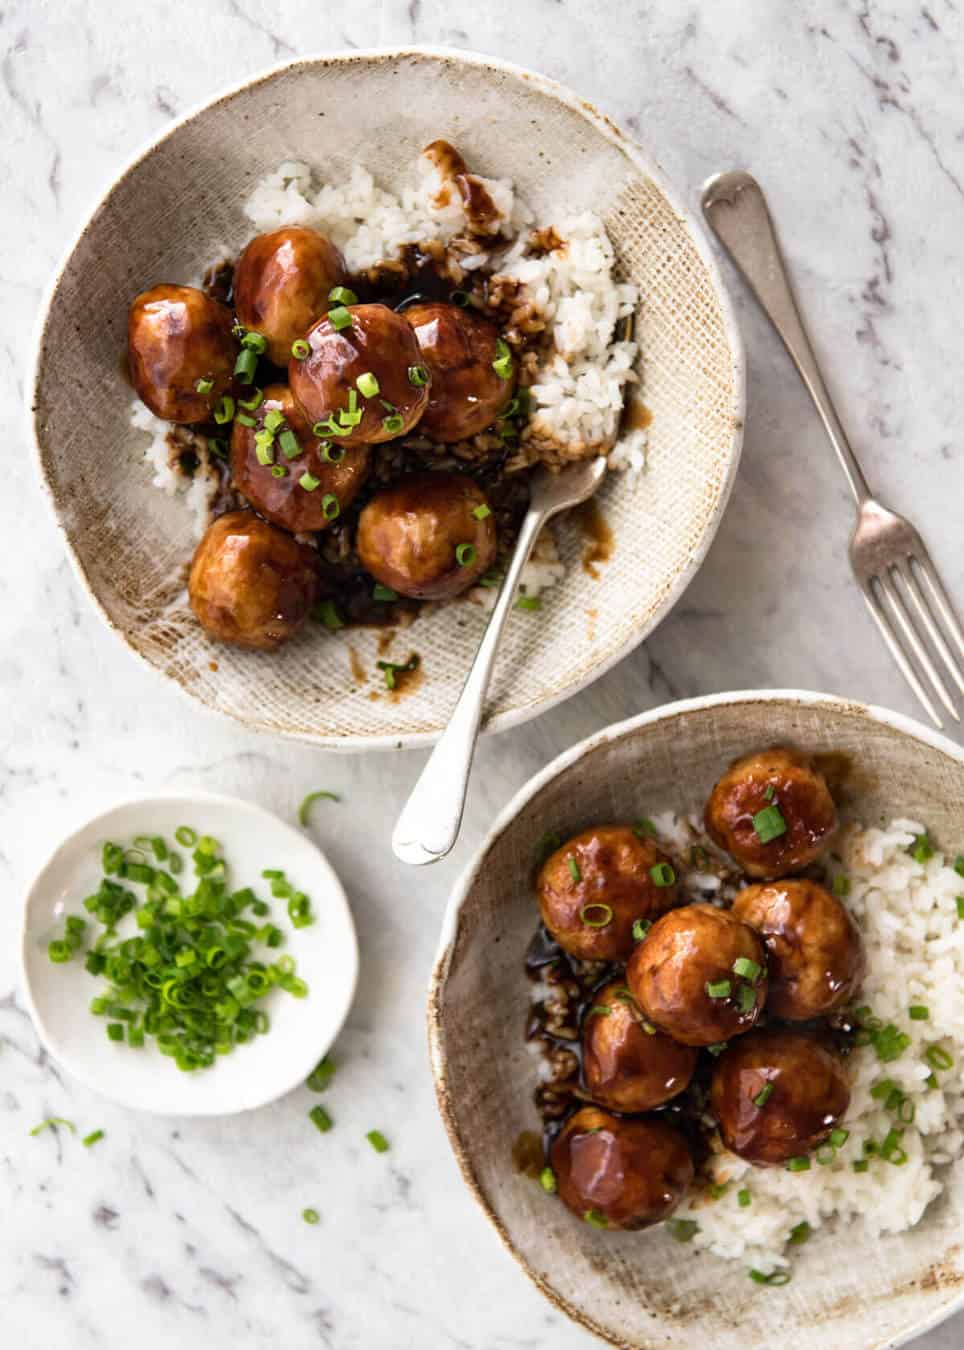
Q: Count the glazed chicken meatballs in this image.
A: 14